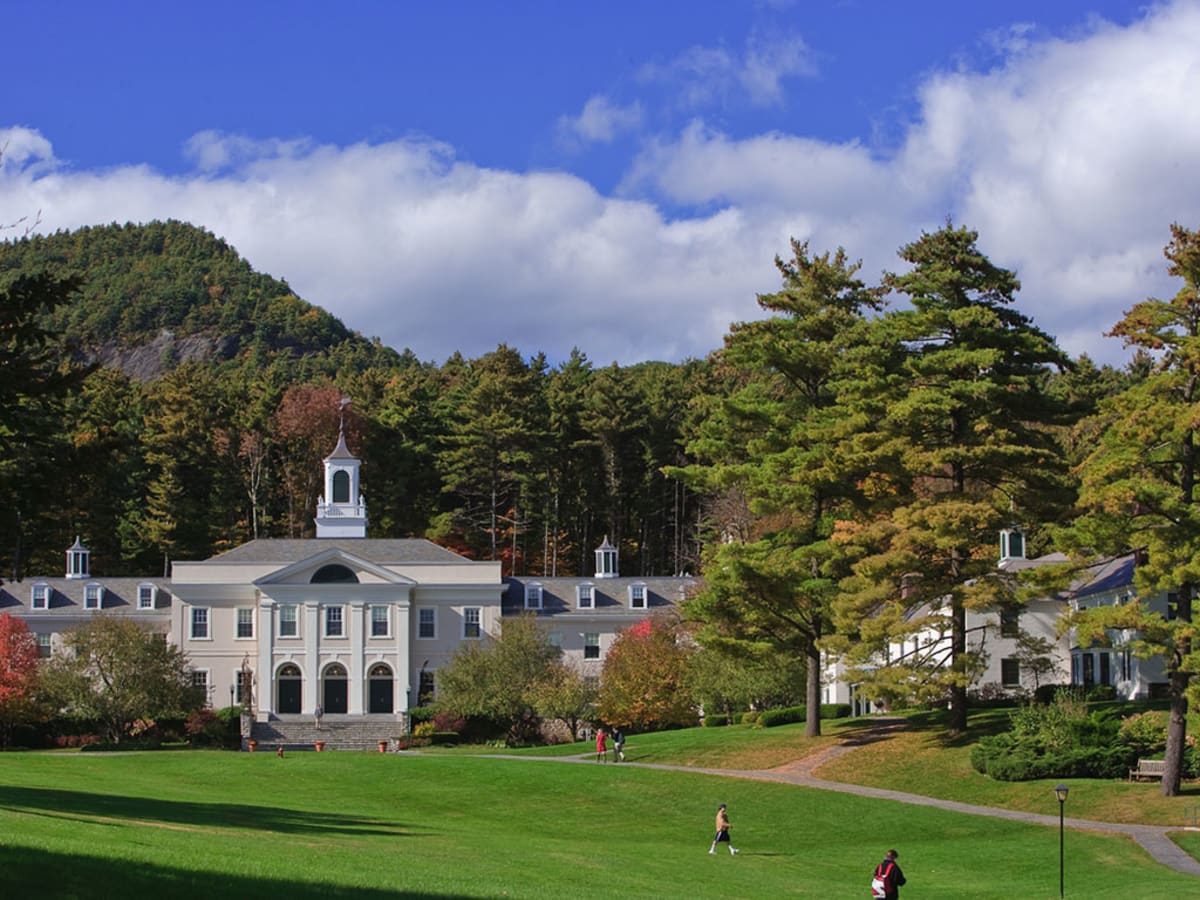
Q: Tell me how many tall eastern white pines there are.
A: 3